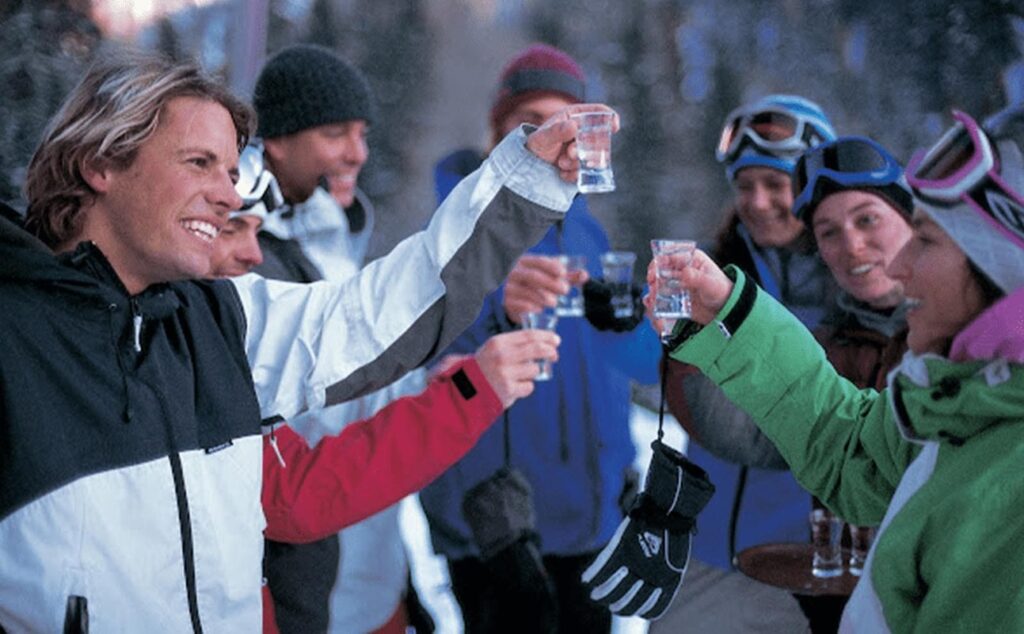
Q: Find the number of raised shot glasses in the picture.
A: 5